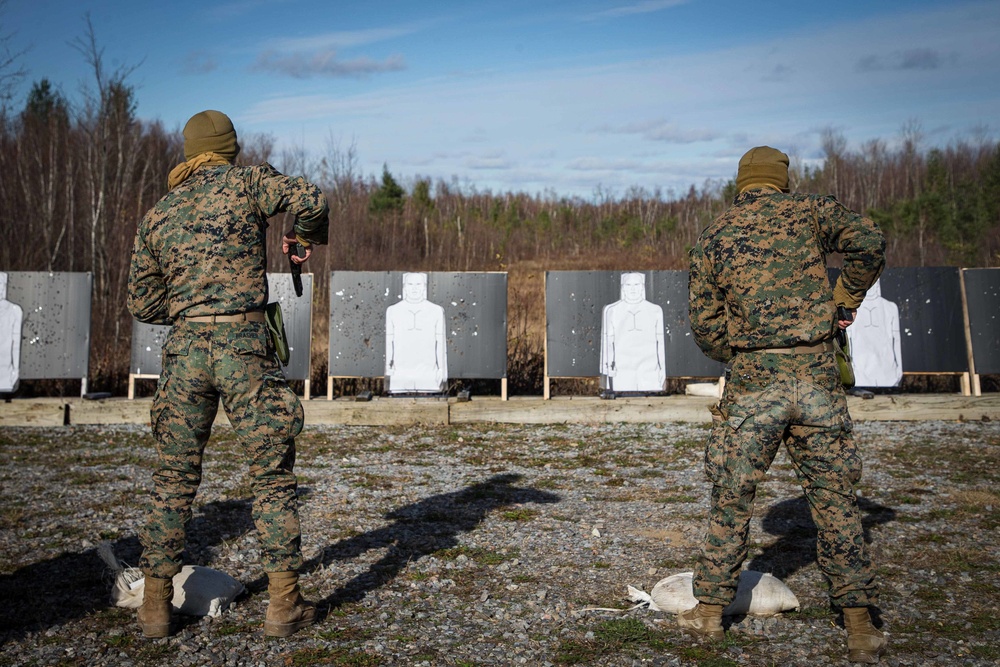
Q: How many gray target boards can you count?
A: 6